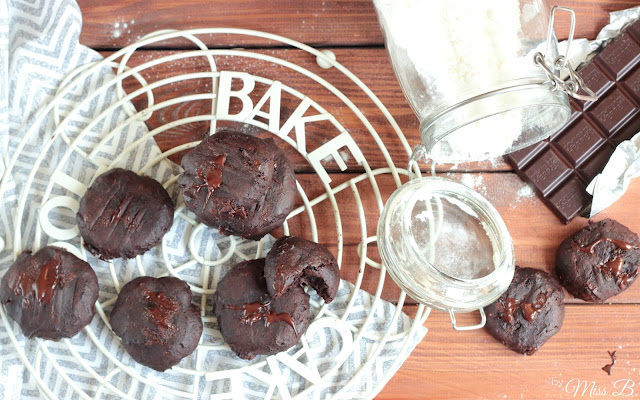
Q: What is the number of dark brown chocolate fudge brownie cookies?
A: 8